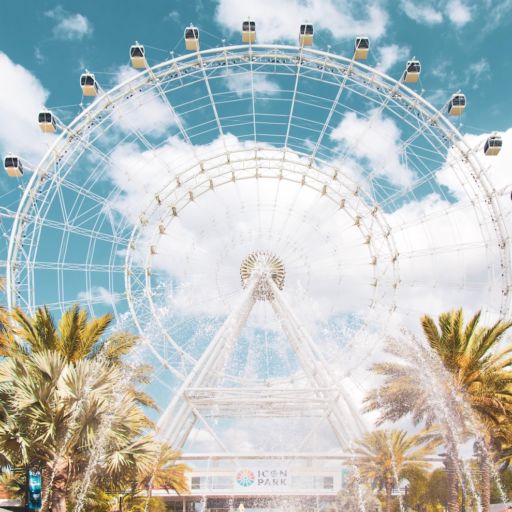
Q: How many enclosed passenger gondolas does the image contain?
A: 11